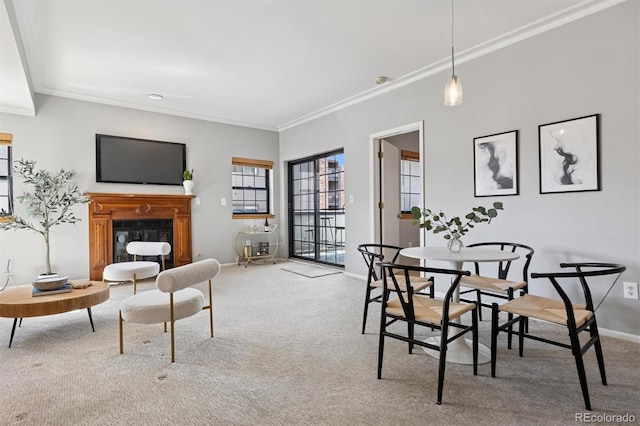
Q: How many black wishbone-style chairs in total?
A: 4